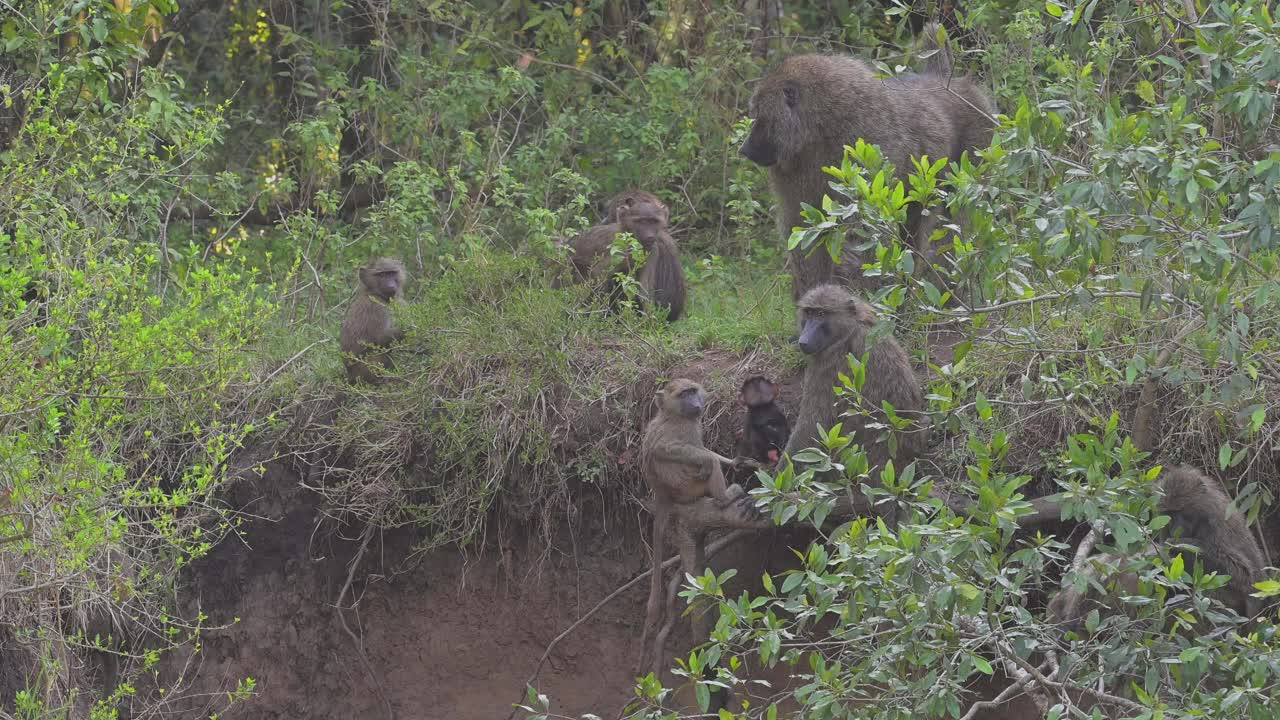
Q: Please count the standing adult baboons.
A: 1